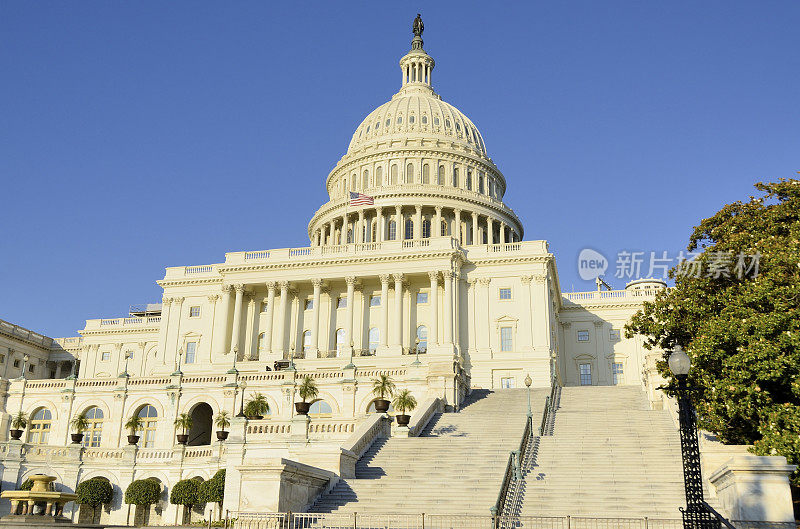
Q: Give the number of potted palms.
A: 9